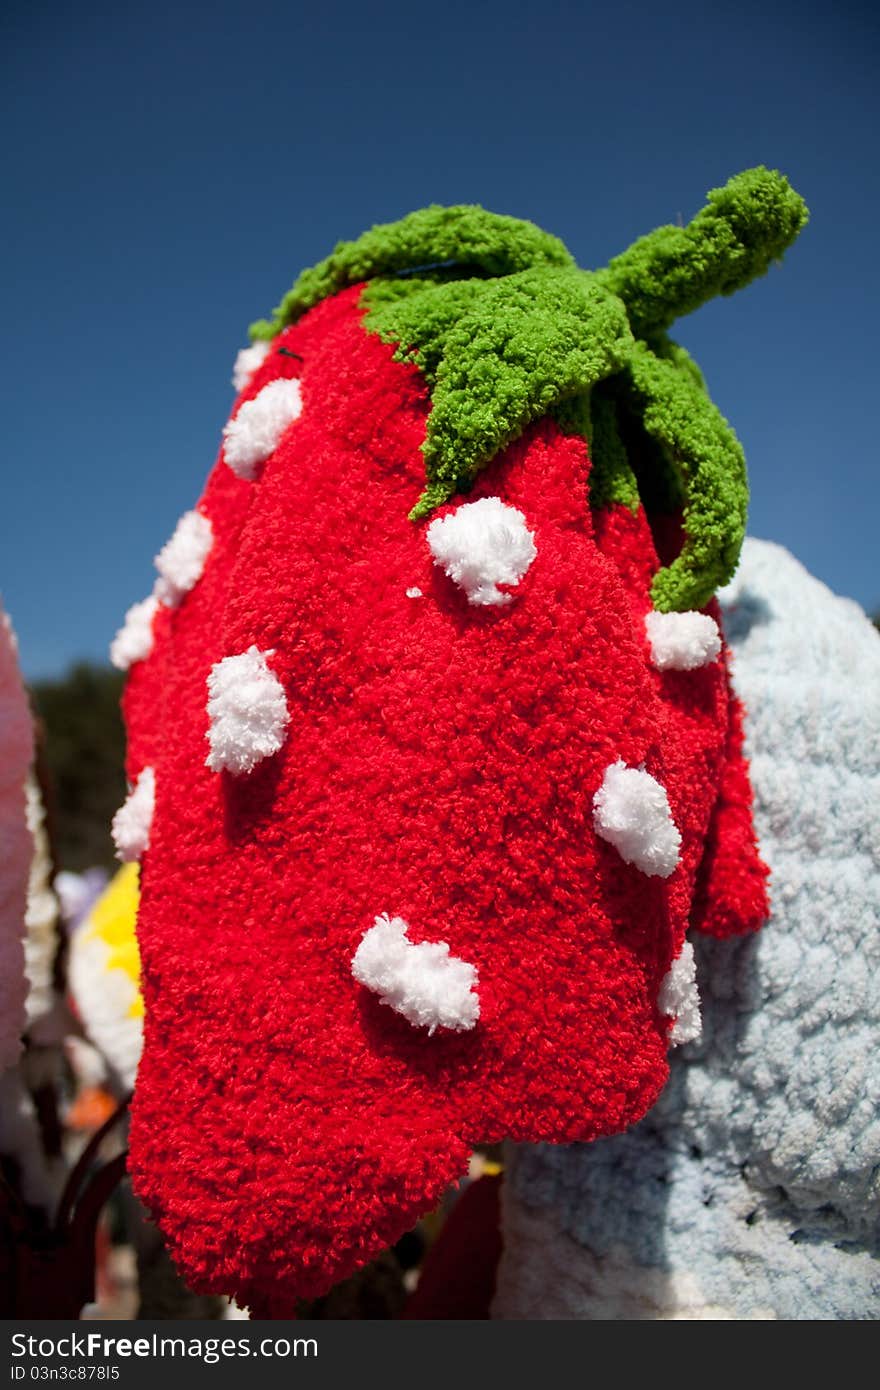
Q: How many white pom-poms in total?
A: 11